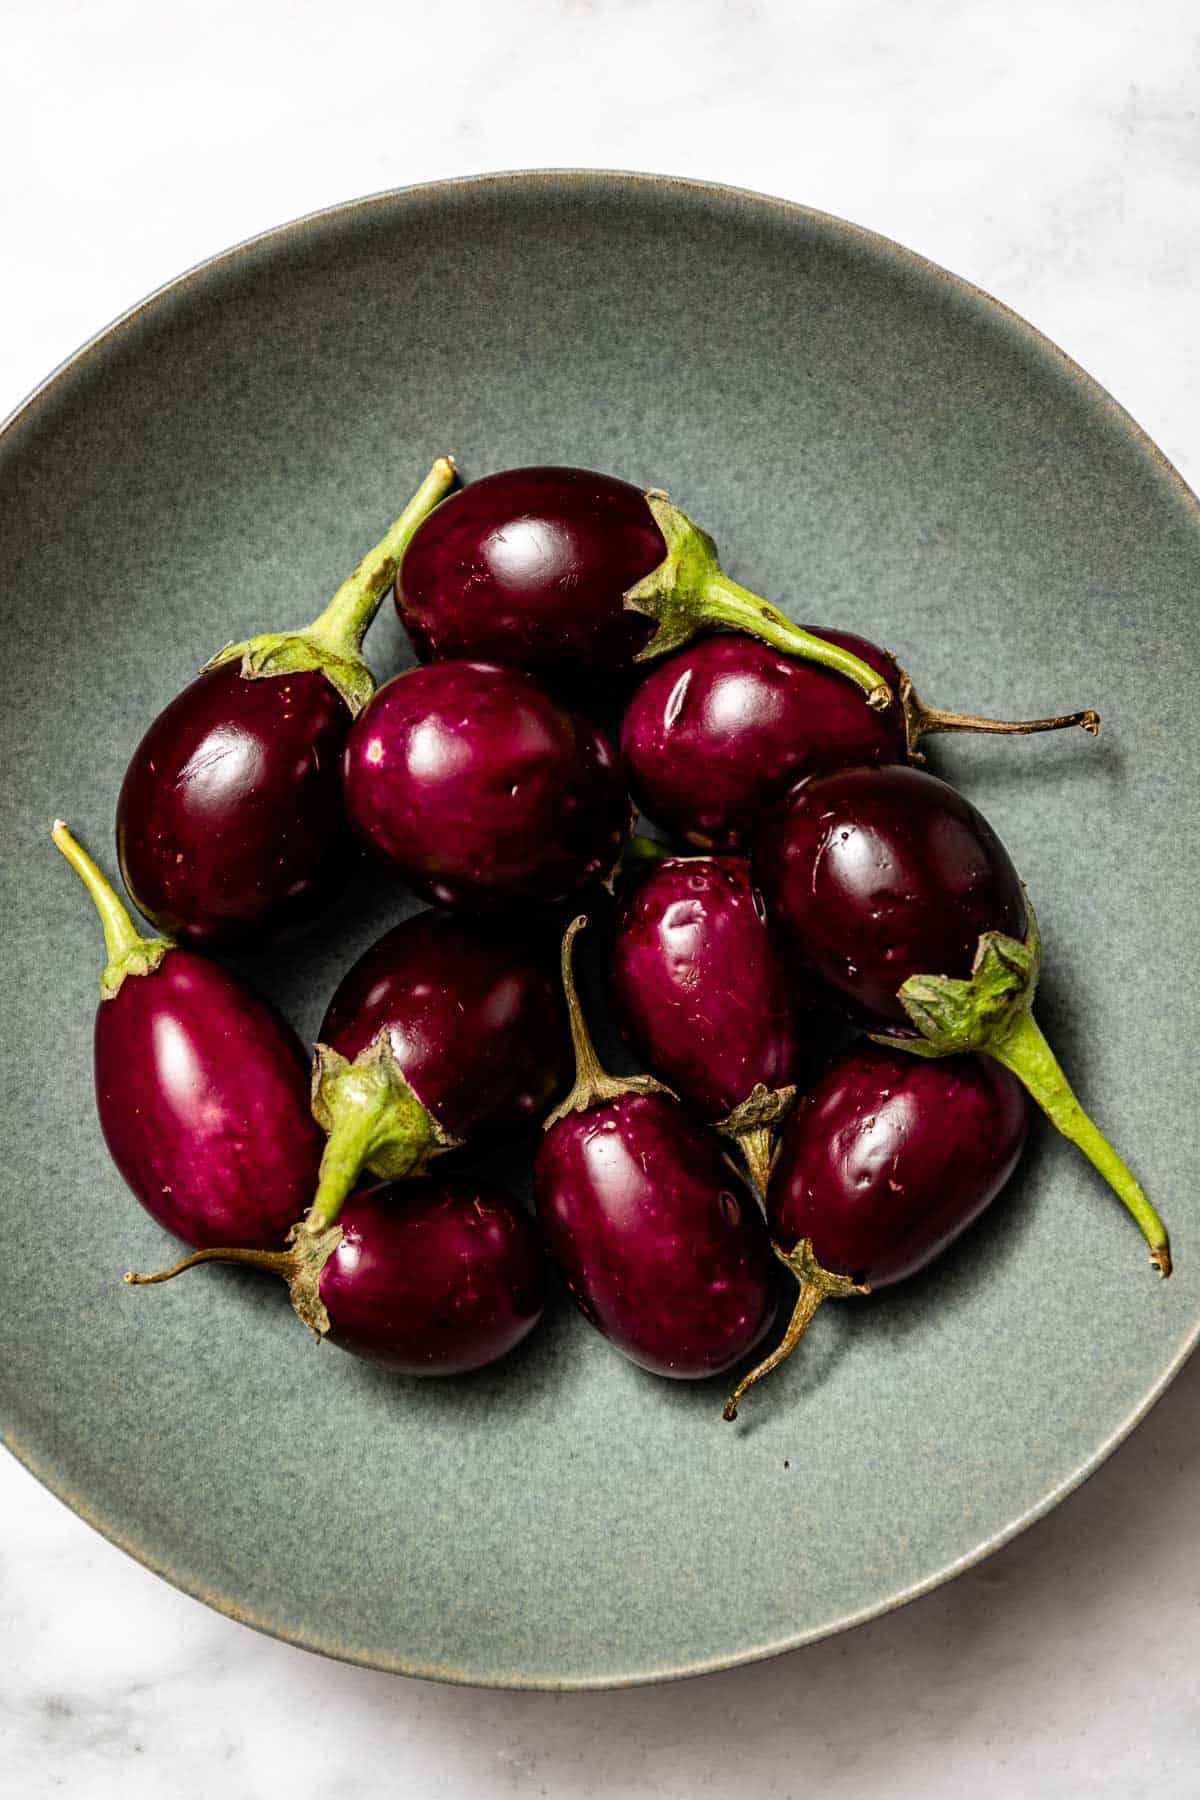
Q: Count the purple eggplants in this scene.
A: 11